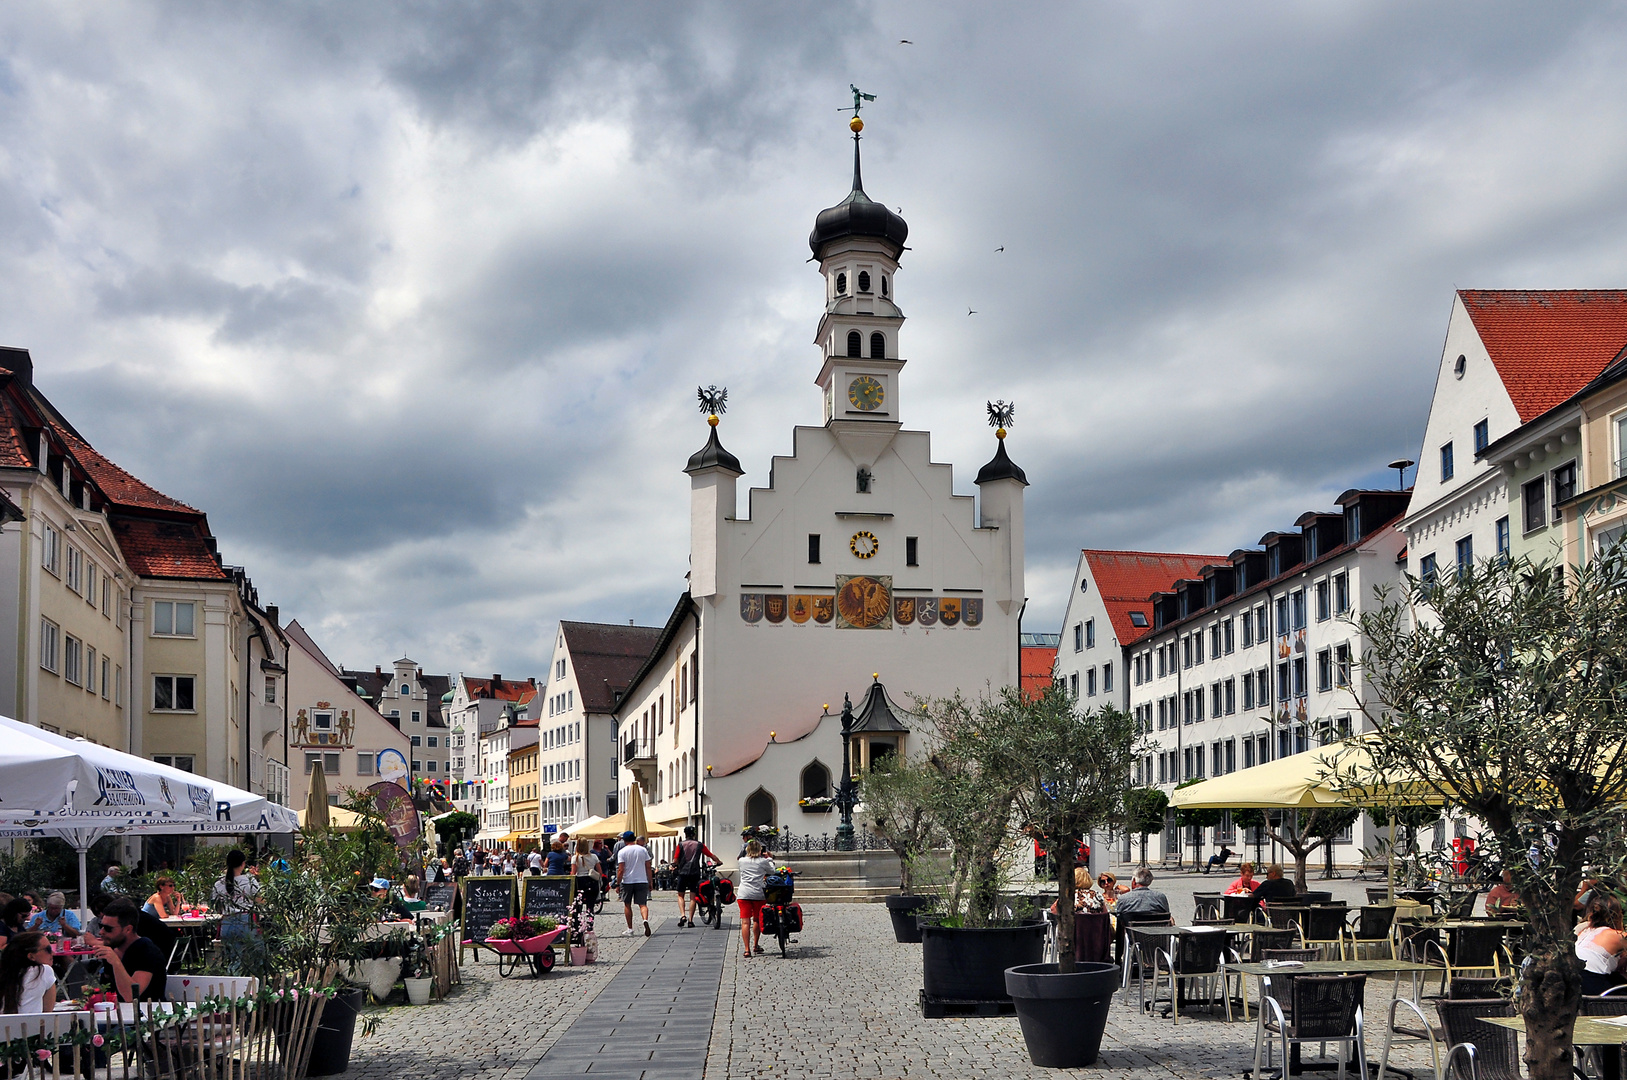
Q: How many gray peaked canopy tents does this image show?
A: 0